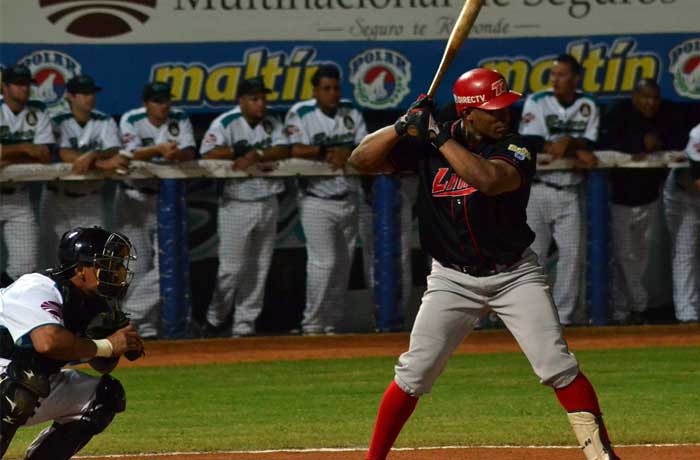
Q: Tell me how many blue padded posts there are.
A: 3